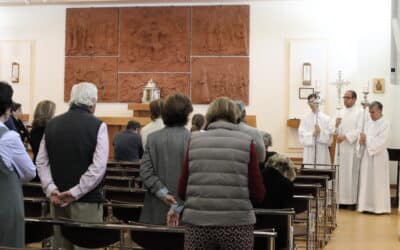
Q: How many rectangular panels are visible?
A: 6